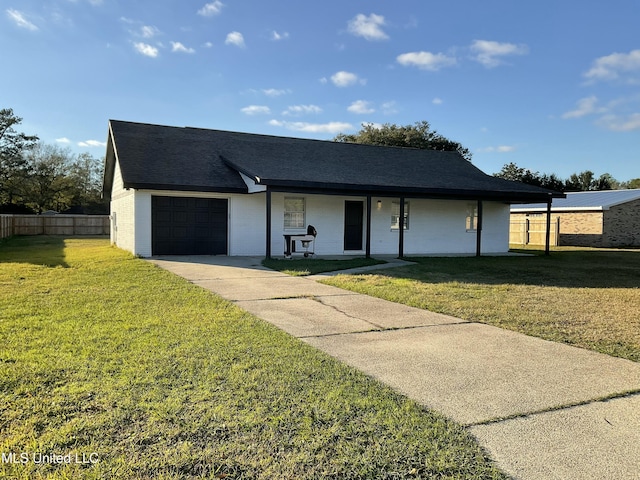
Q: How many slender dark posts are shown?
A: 5